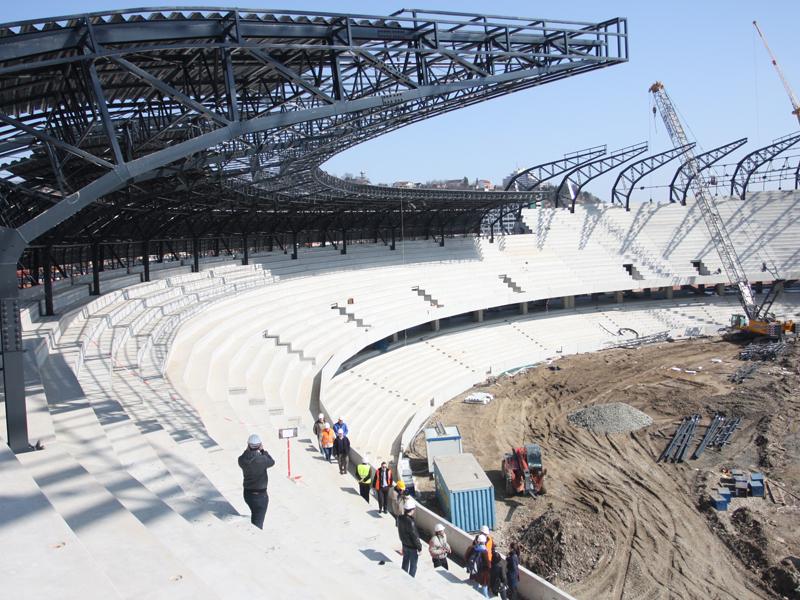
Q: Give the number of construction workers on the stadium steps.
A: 14